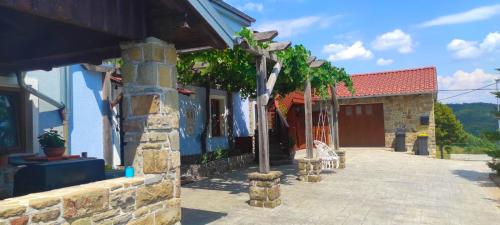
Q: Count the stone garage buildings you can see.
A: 1